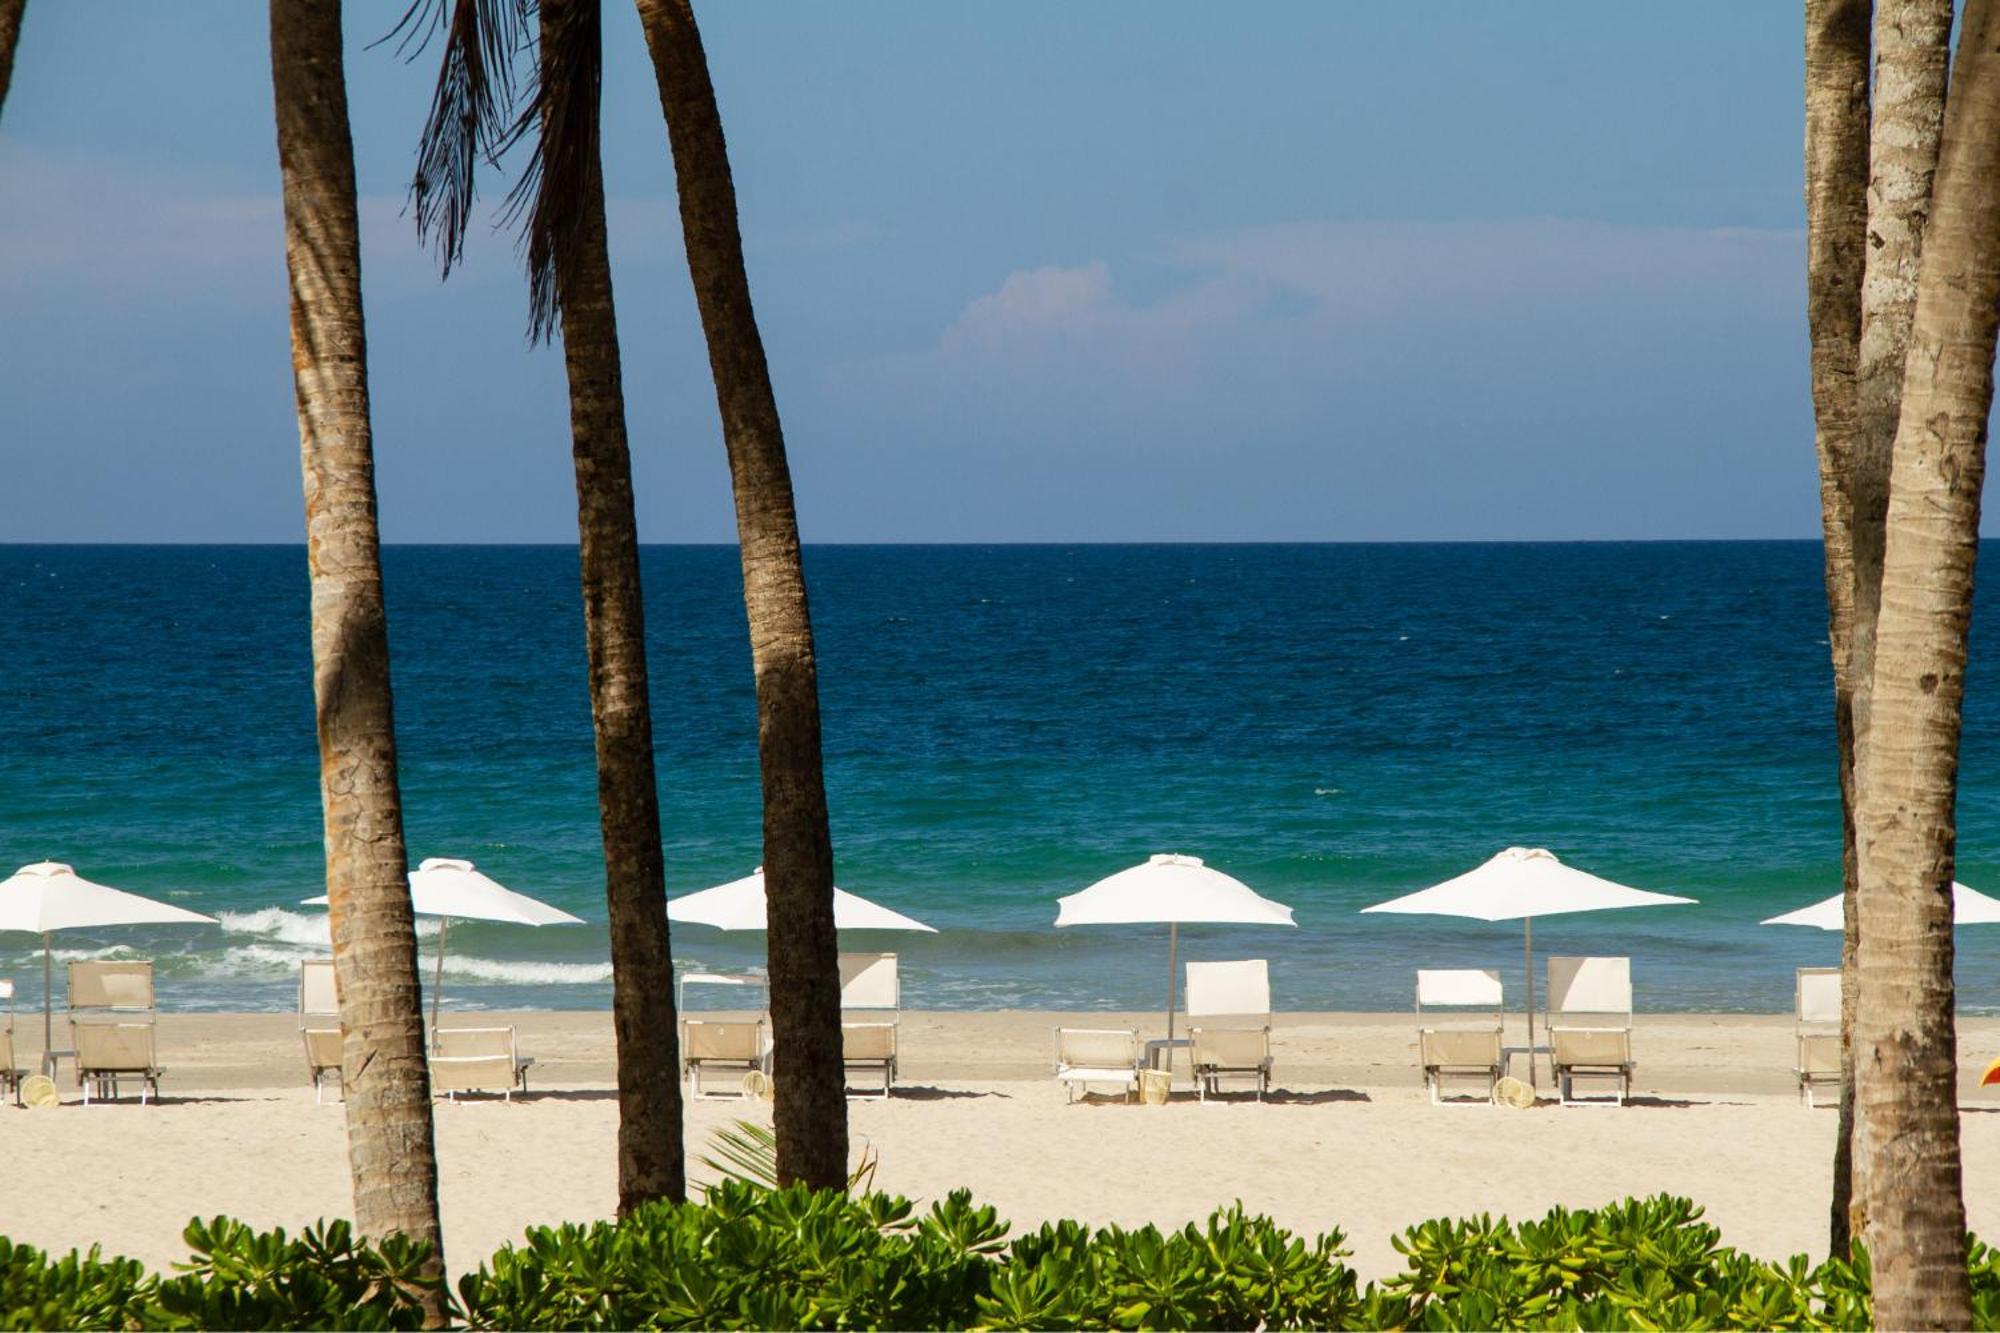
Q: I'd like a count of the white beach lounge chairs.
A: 11